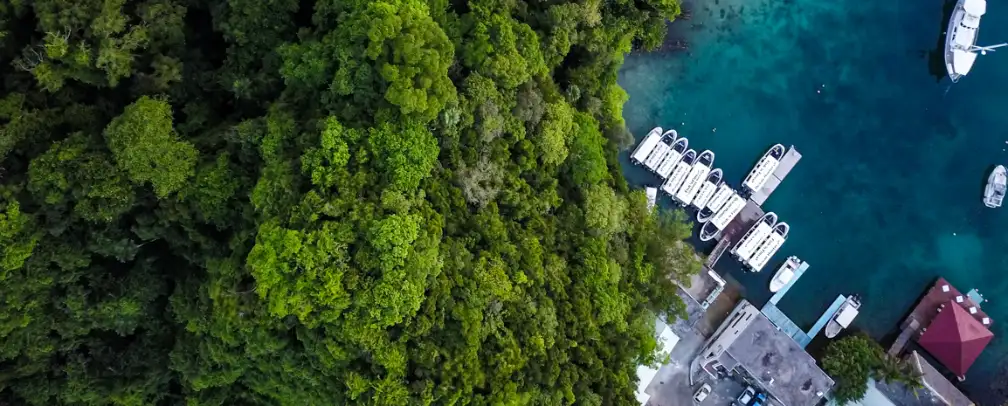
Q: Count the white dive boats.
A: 11